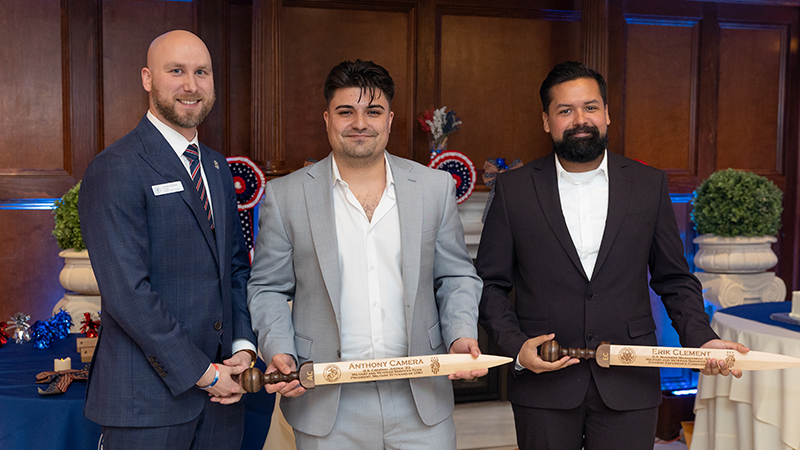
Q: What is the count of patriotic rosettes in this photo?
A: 2